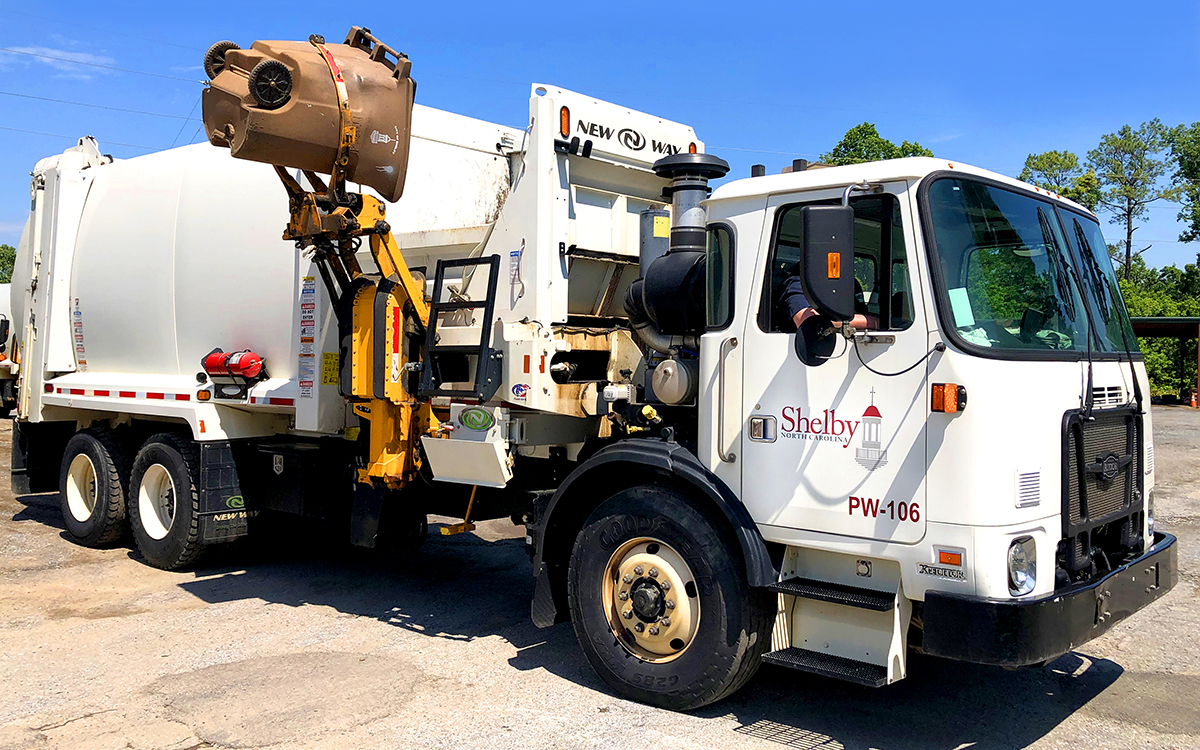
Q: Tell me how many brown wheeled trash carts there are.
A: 1